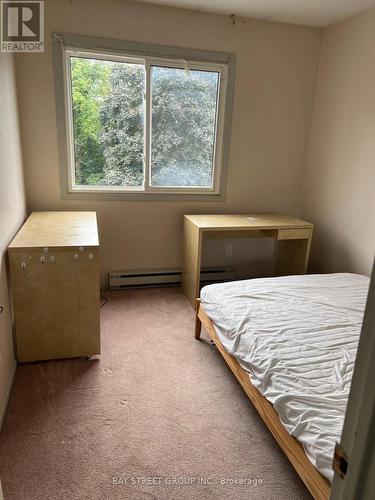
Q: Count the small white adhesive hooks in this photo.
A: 7